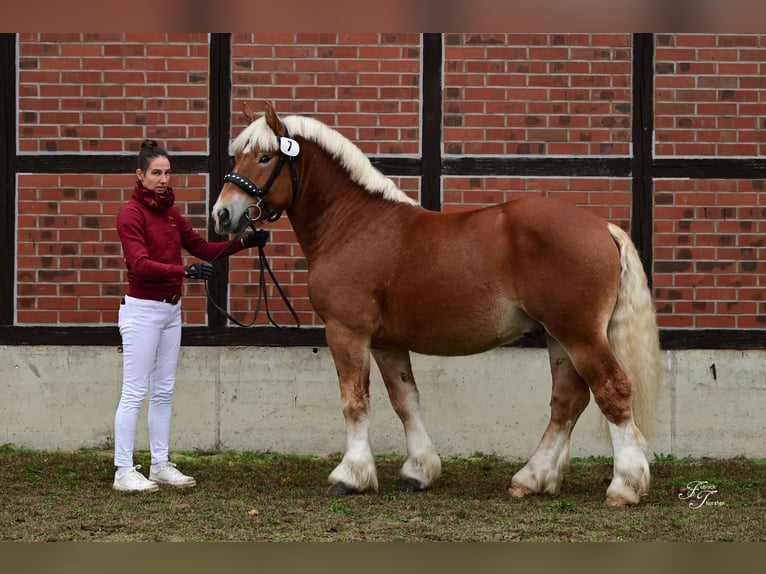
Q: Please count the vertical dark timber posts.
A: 4